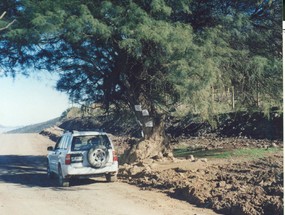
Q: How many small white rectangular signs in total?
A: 3